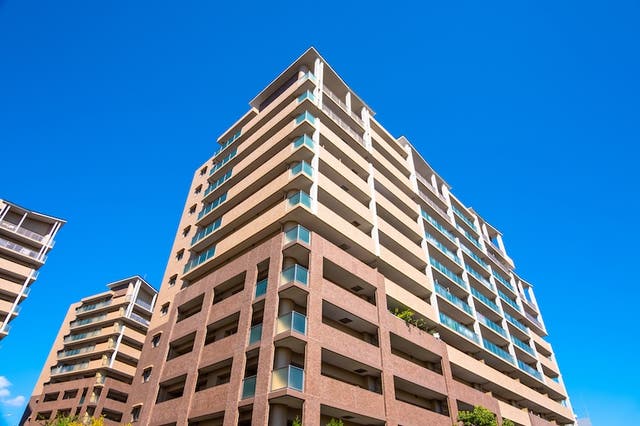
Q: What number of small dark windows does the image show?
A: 10